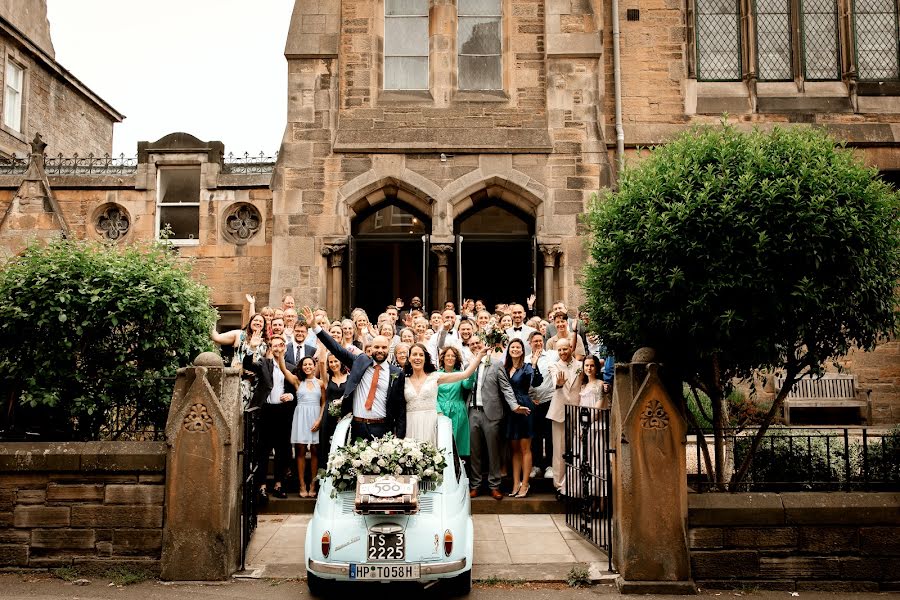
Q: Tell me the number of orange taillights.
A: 2